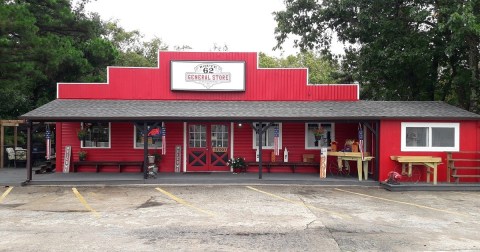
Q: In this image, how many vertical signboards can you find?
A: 3